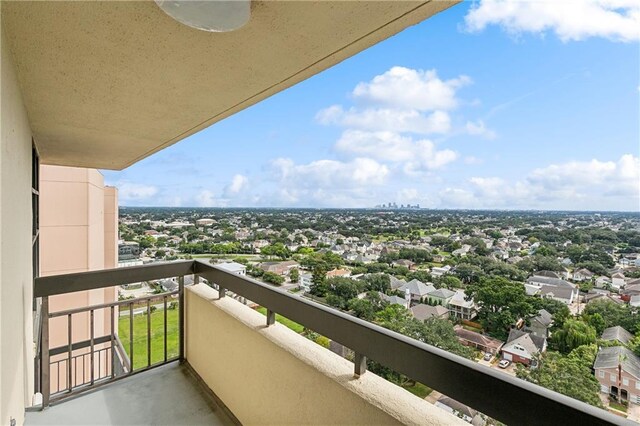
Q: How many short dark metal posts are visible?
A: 4